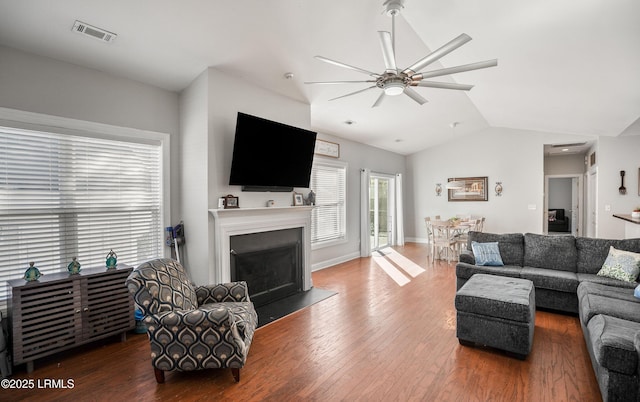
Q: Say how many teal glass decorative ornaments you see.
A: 3